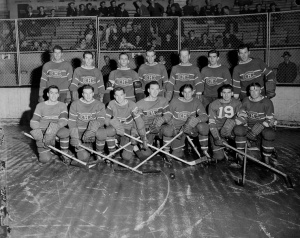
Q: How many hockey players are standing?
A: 7